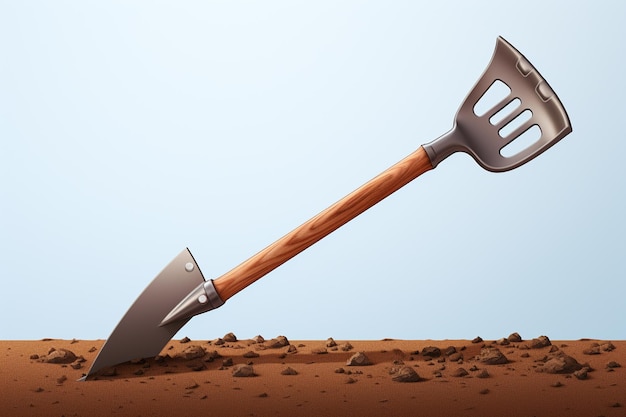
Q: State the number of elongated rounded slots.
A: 4